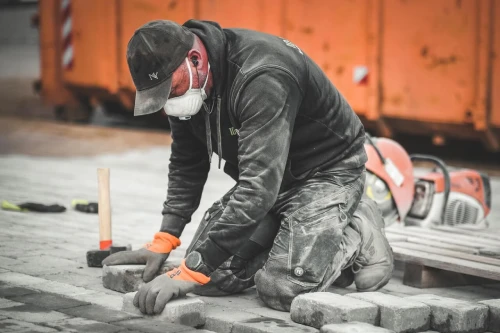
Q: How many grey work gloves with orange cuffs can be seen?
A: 2